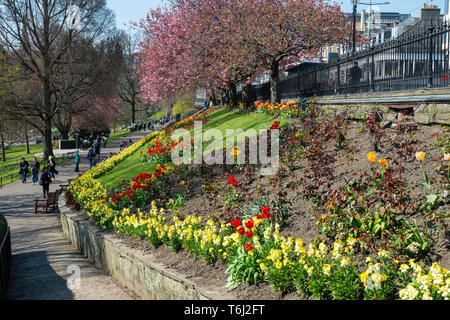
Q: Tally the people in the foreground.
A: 4